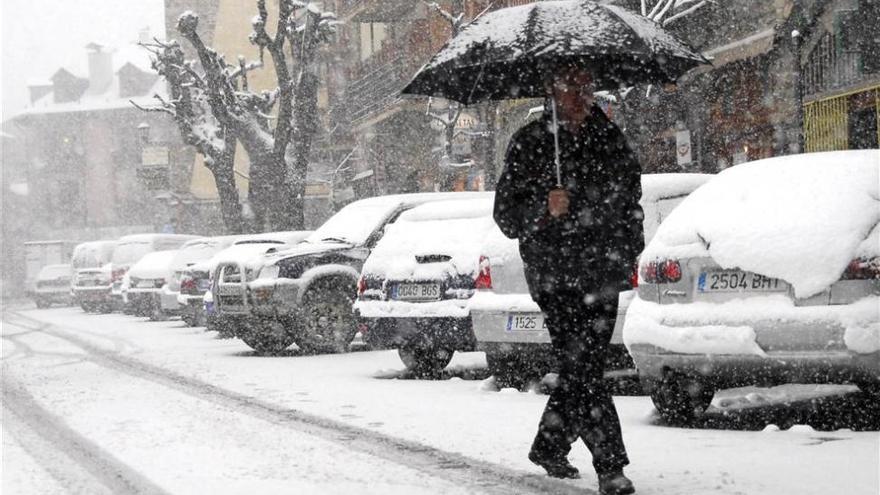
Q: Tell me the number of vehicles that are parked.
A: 10